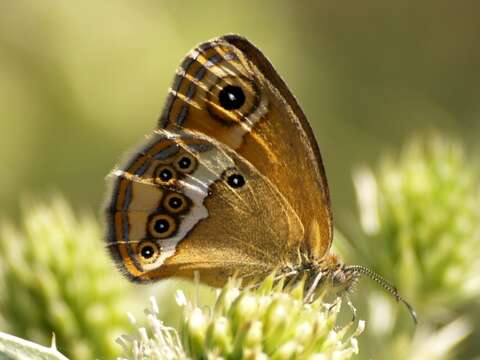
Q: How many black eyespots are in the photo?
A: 7